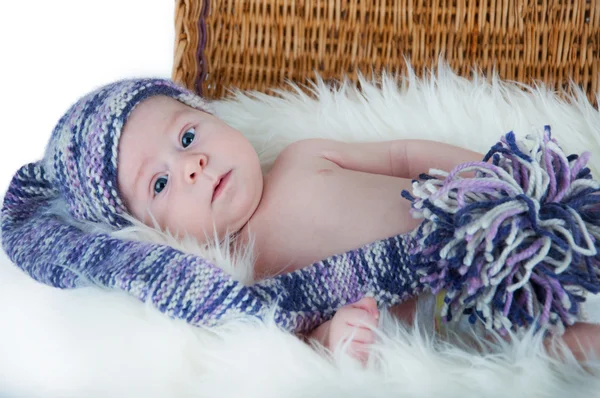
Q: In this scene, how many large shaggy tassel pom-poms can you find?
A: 1